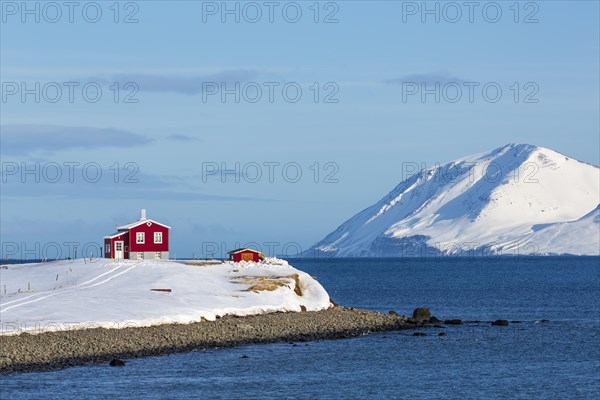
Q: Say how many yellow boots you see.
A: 0